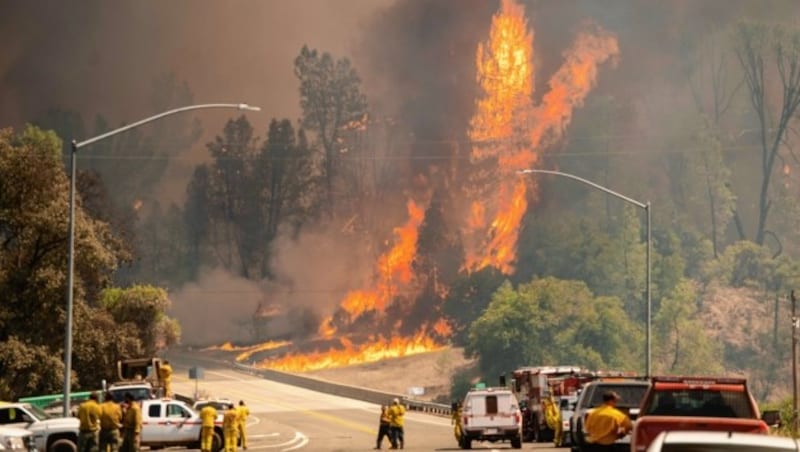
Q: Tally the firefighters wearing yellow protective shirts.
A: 12